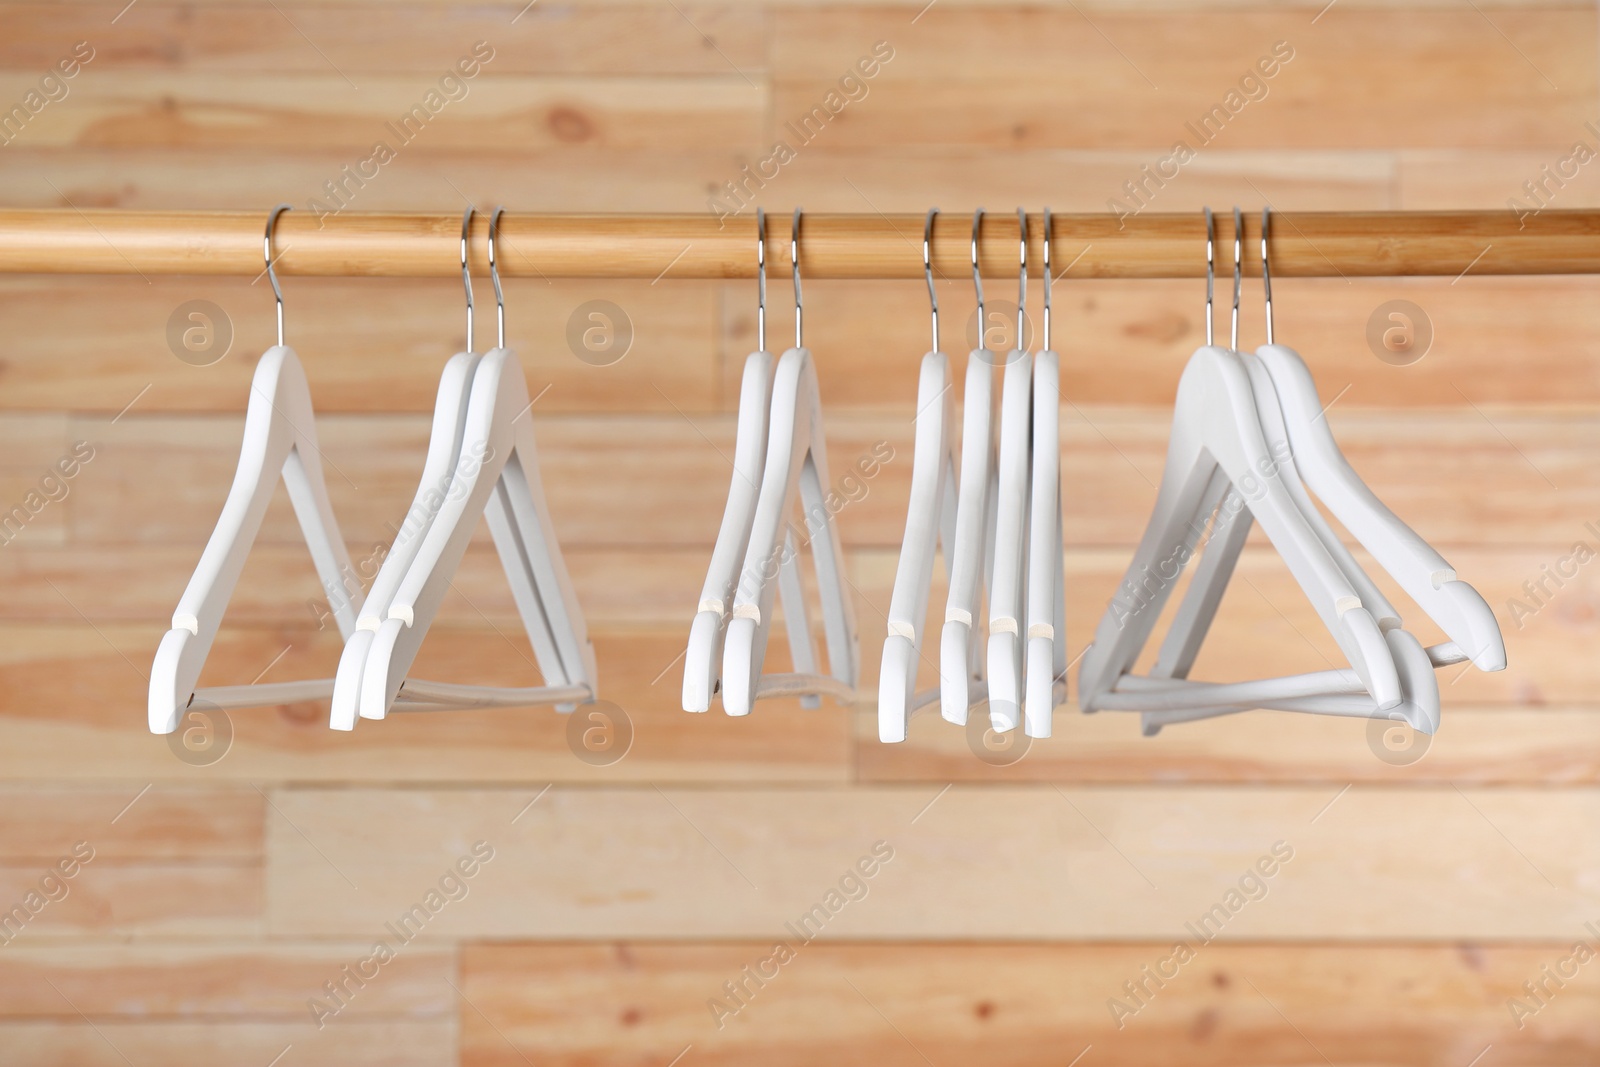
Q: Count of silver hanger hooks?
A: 12